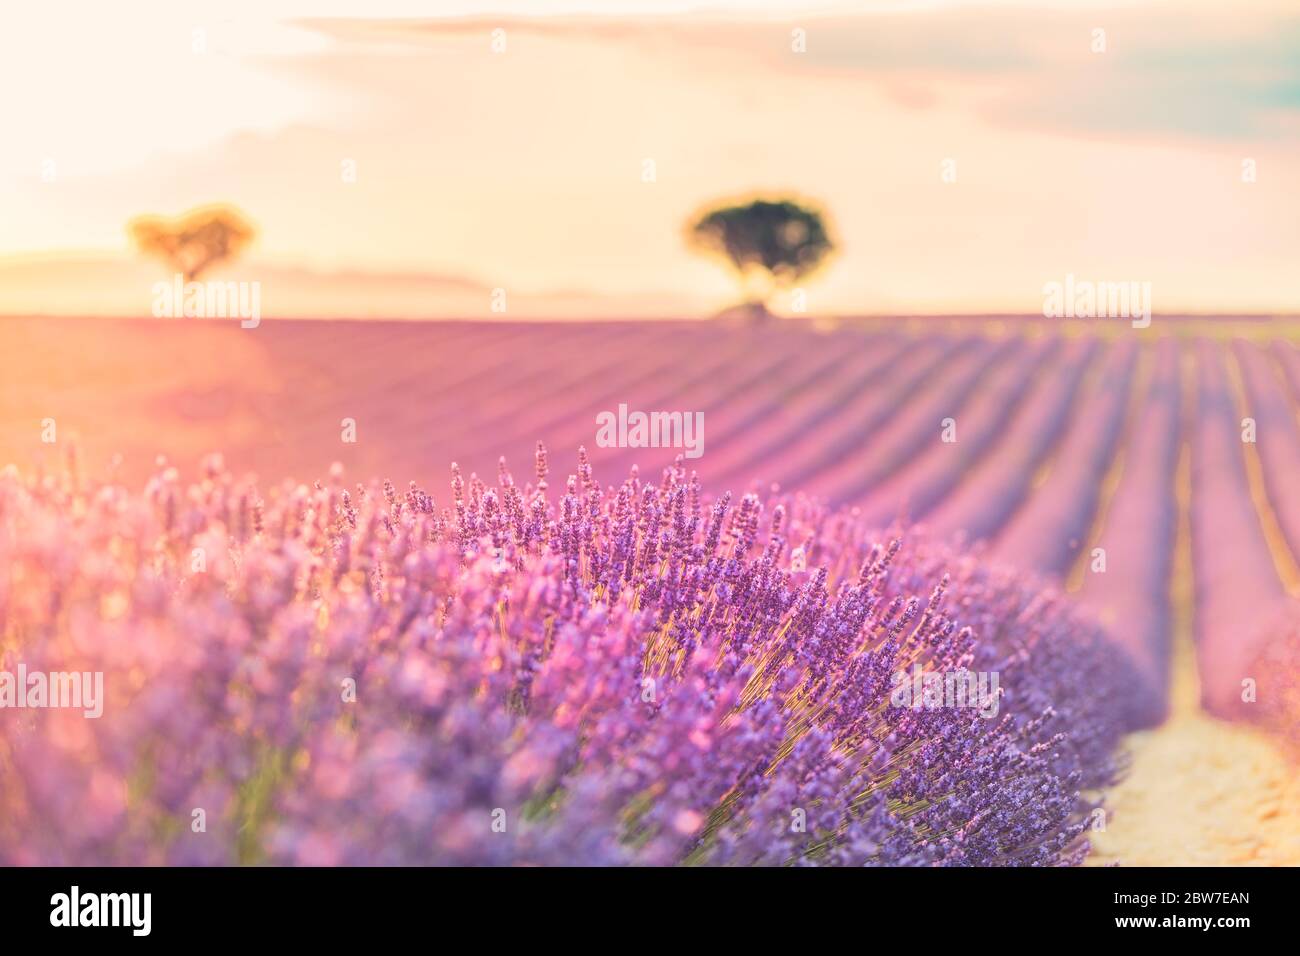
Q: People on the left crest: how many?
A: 0